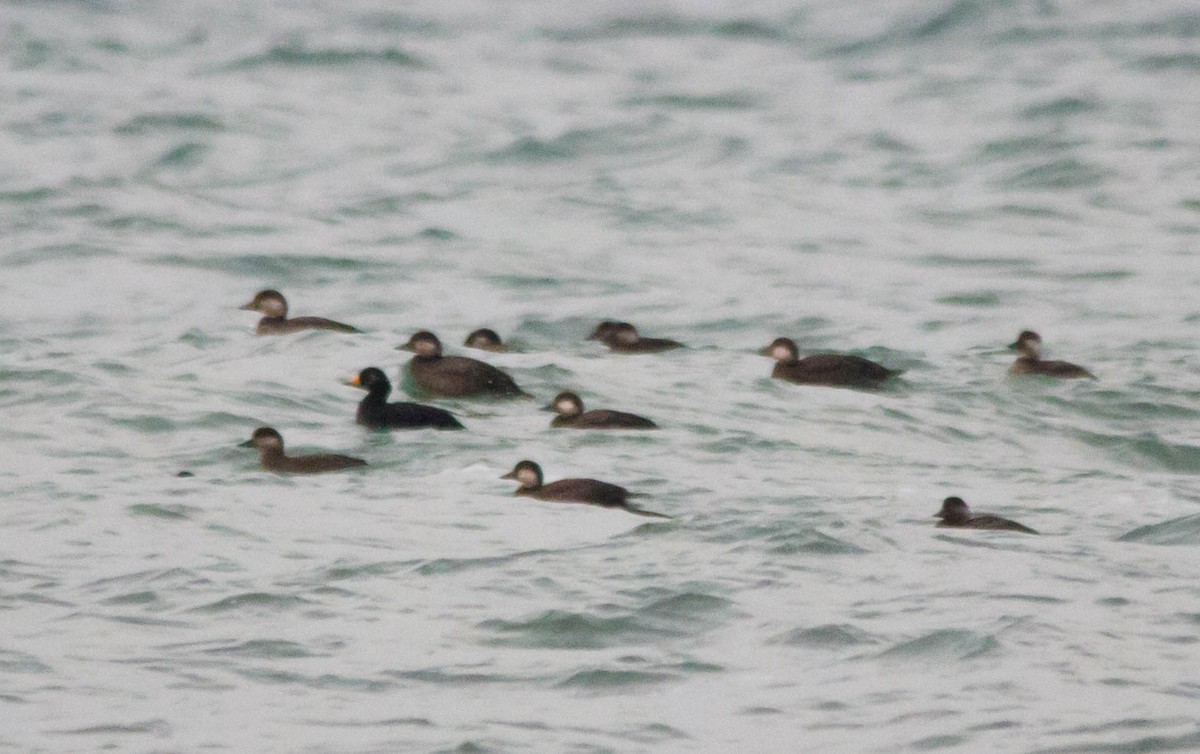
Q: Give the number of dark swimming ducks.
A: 11